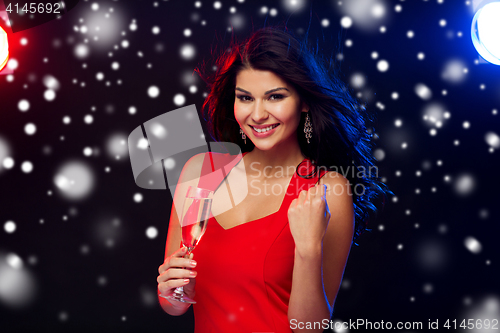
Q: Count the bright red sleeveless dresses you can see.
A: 1